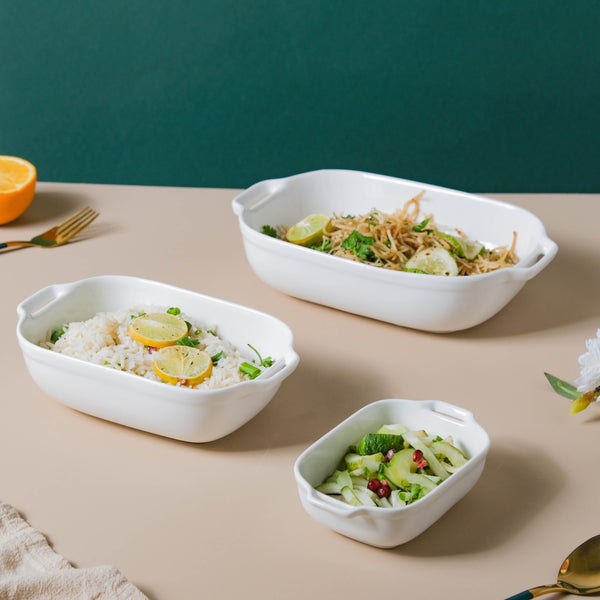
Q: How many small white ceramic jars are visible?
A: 0